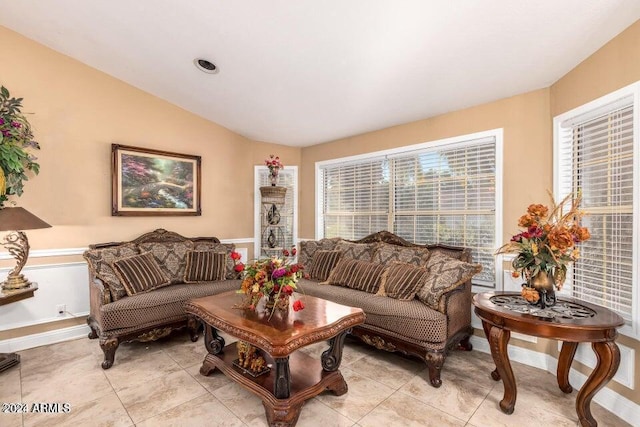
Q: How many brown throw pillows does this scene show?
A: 5